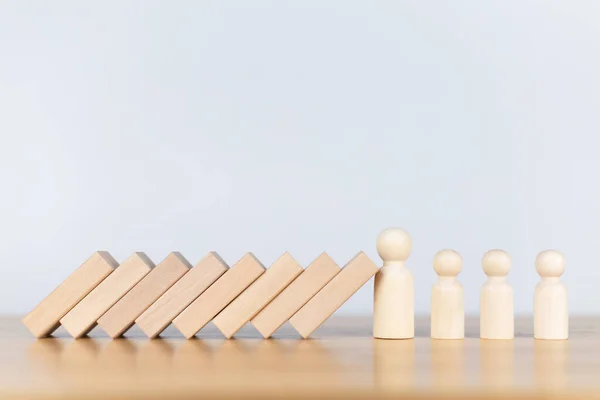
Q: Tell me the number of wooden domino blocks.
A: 8